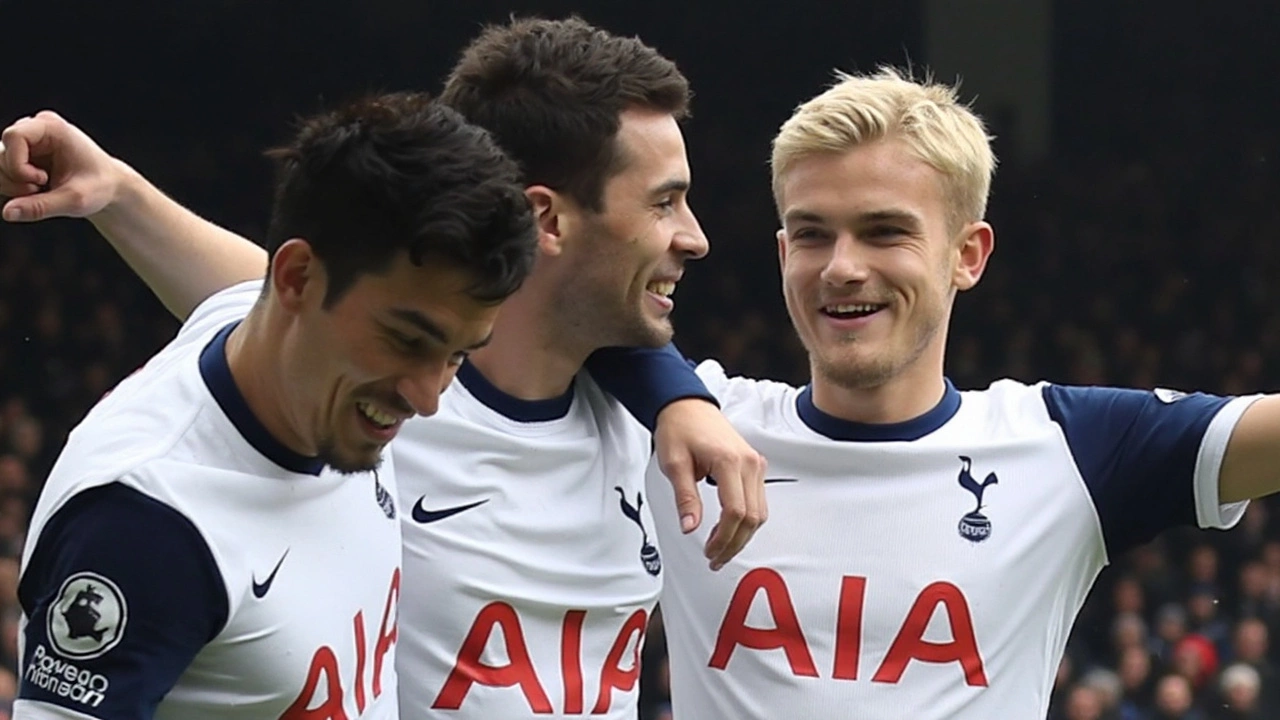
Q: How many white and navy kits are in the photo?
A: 3